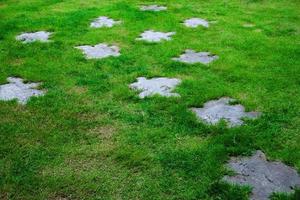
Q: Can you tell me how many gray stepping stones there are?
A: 11